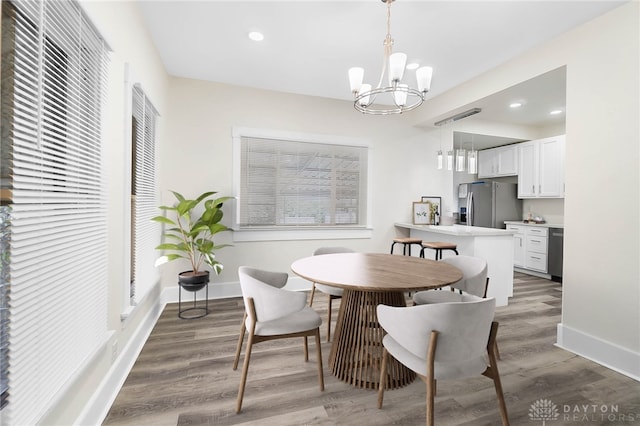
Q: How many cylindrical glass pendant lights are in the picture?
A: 4